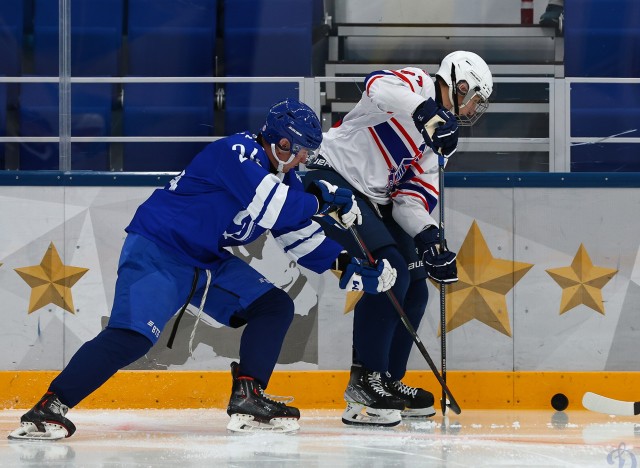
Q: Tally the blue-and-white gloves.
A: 2